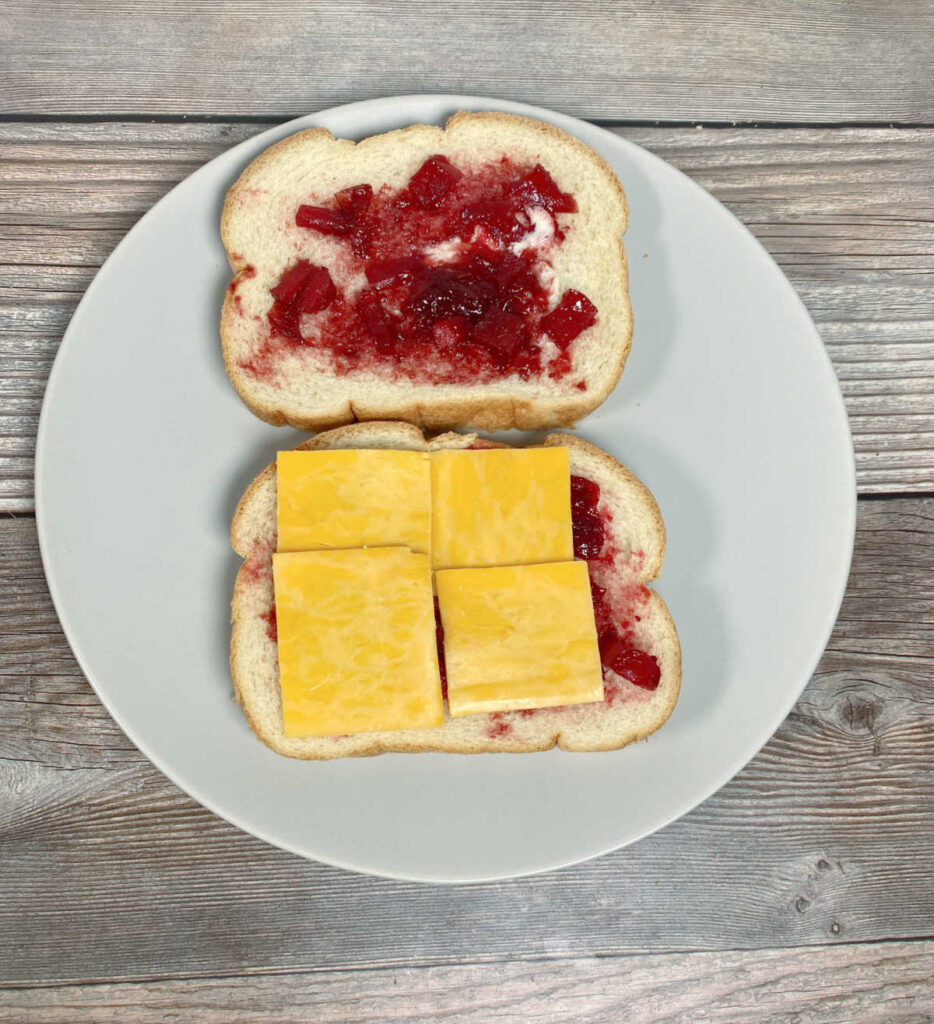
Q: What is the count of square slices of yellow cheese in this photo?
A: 4